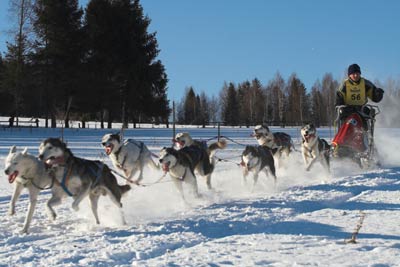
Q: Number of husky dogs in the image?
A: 8